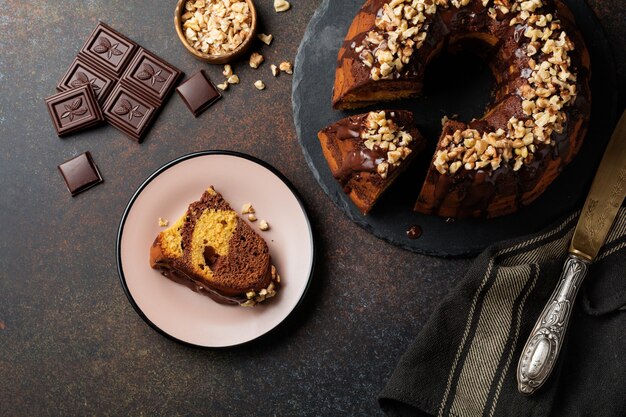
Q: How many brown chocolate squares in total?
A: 7